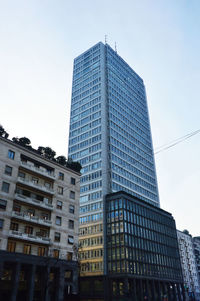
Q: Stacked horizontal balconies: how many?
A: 5